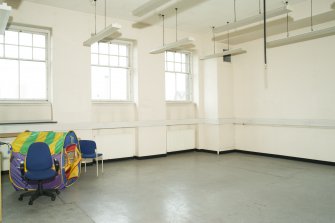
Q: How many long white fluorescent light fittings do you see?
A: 7